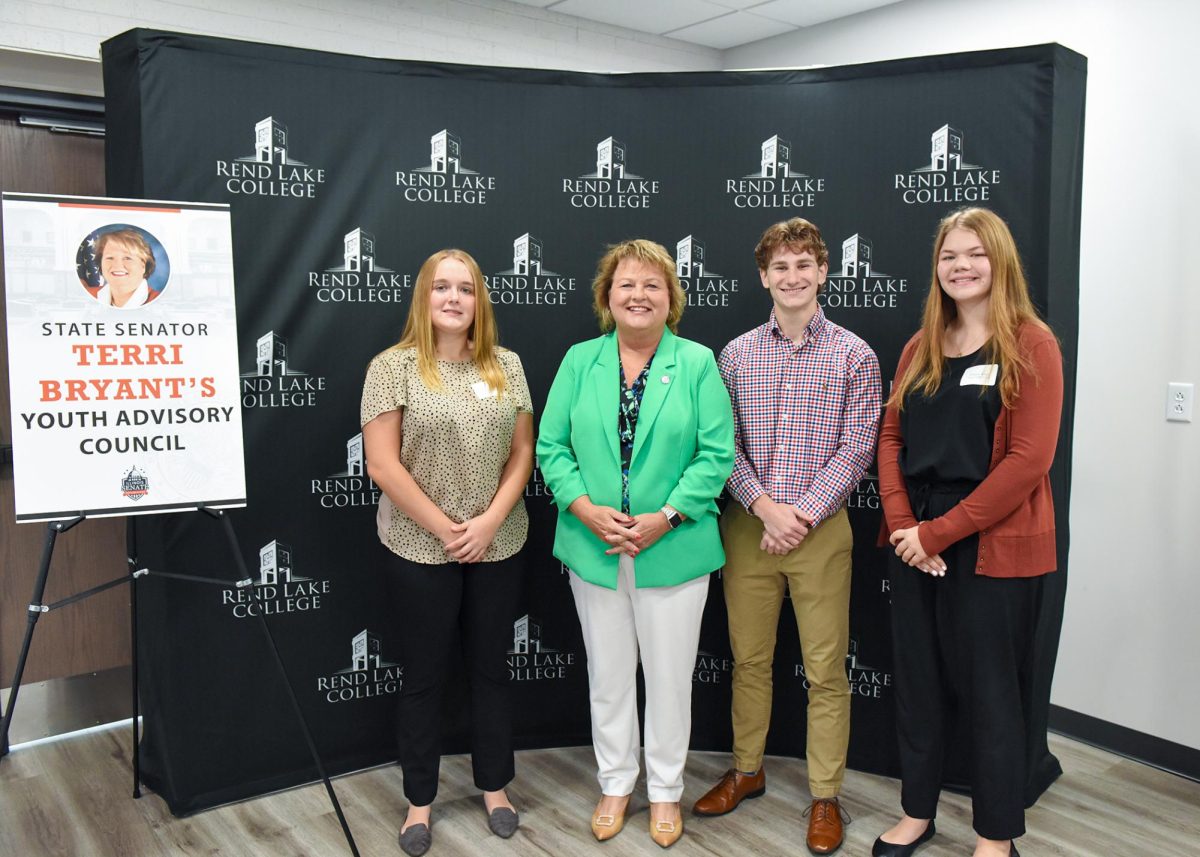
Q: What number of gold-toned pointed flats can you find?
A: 2